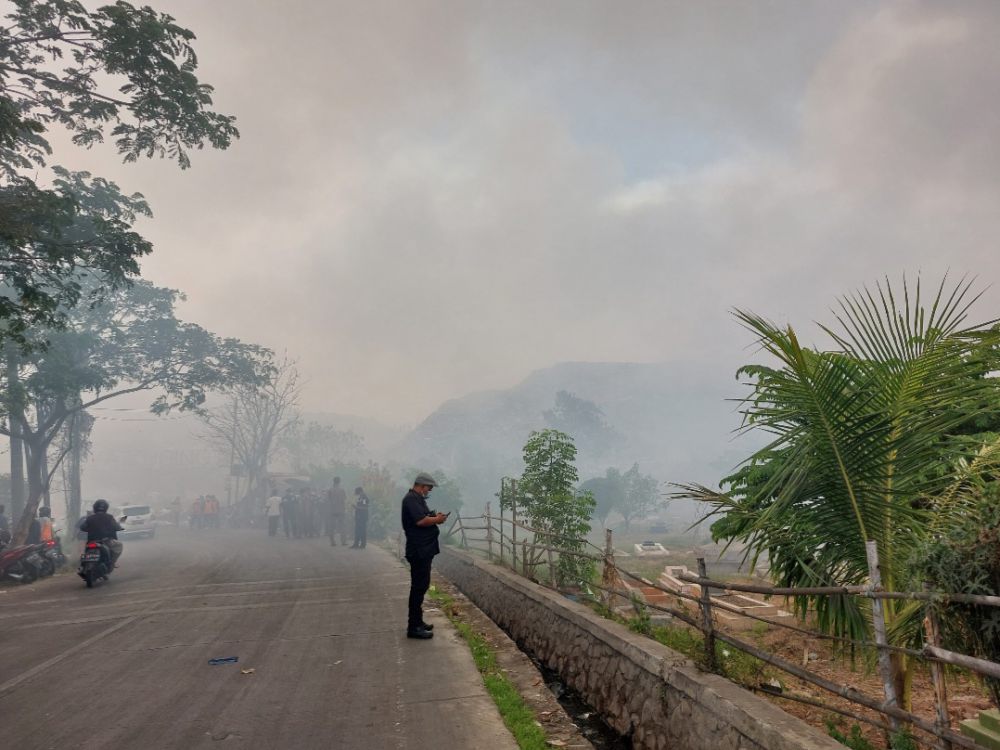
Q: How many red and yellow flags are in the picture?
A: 0